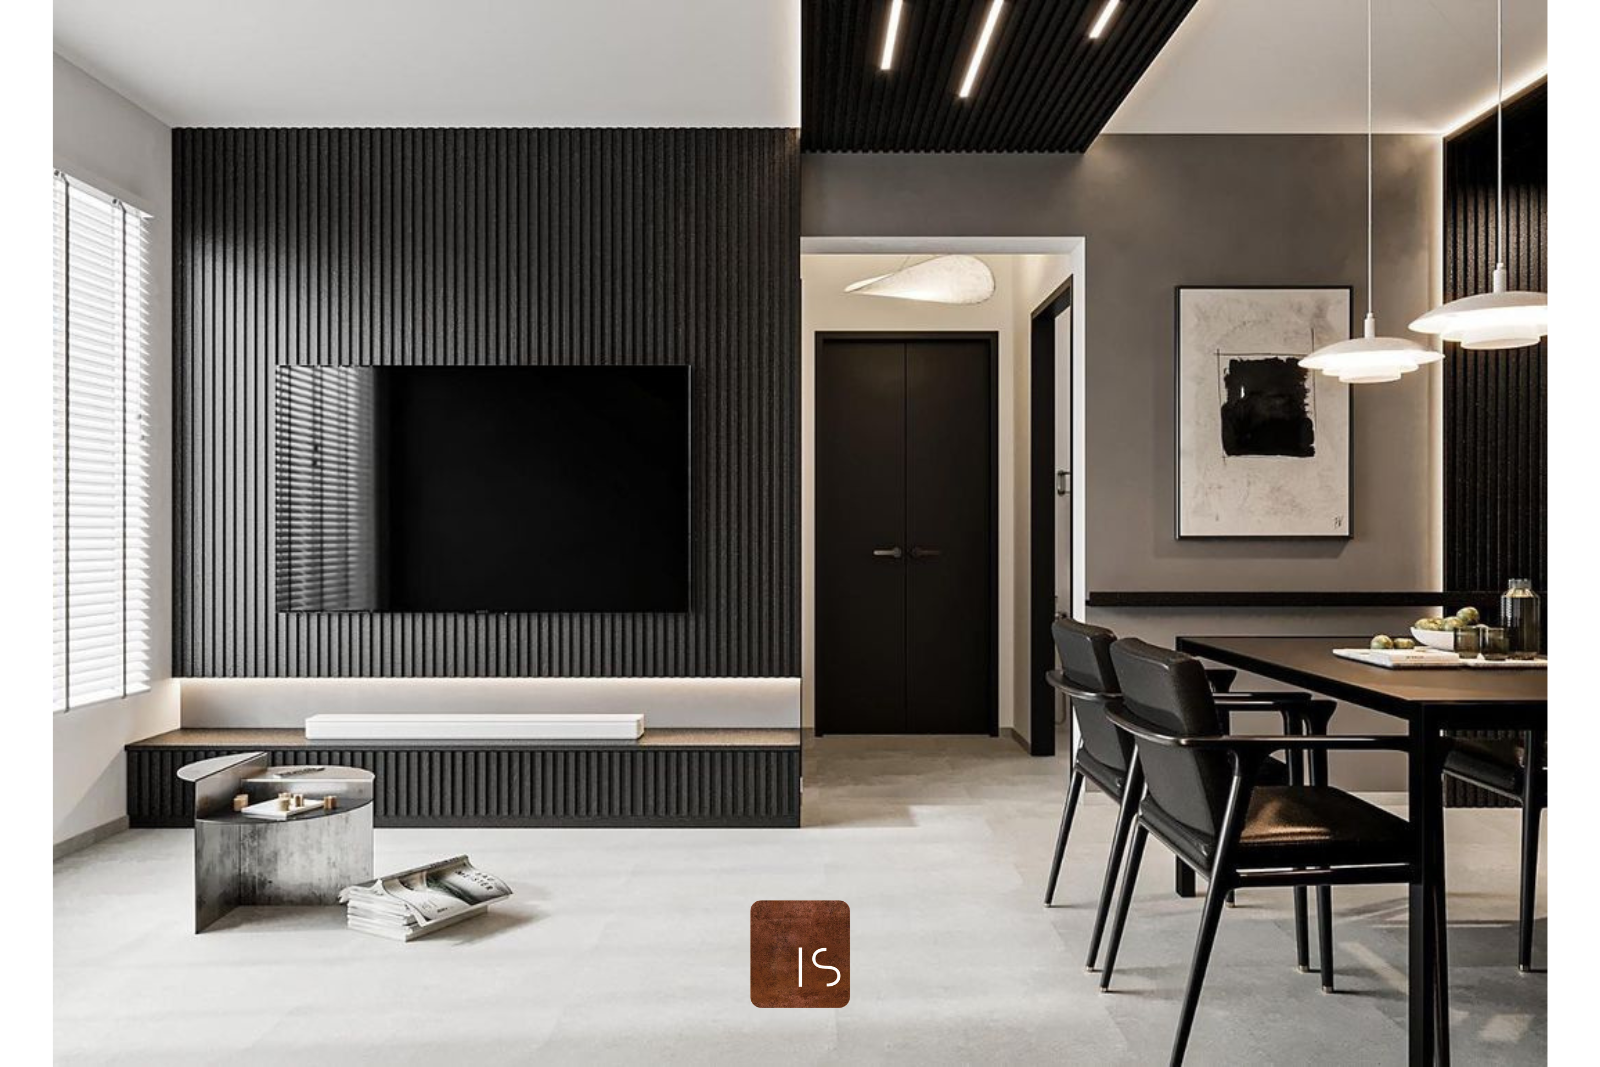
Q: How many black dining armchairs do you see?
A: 3